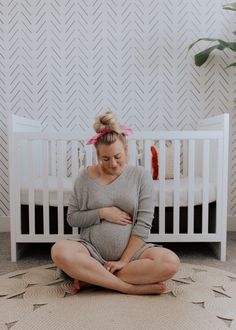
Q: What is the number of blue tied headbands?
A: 0